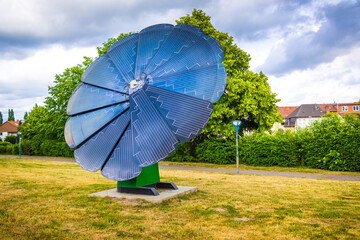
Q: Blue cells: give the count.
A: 12